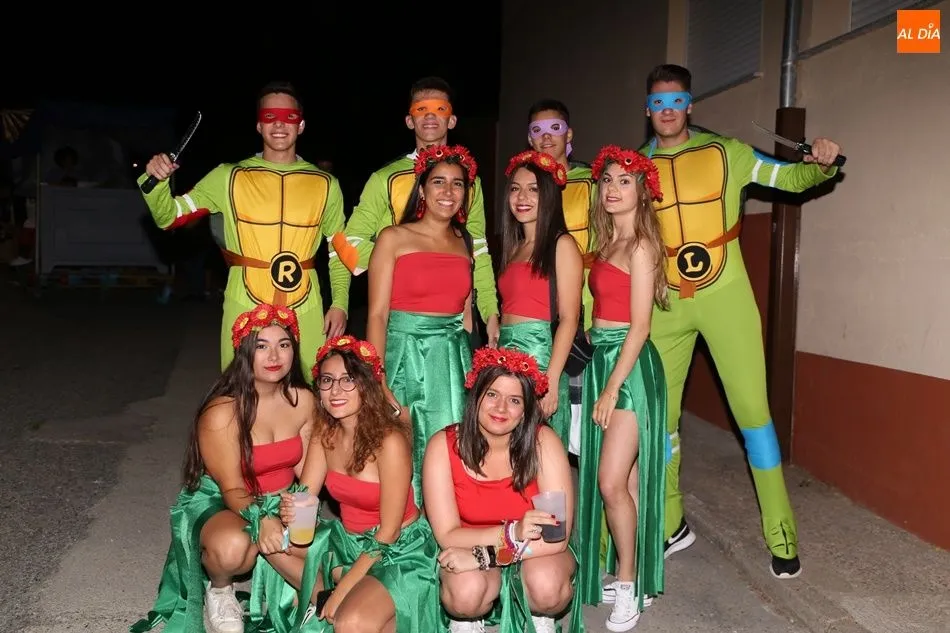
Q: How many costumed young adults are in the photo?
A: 10